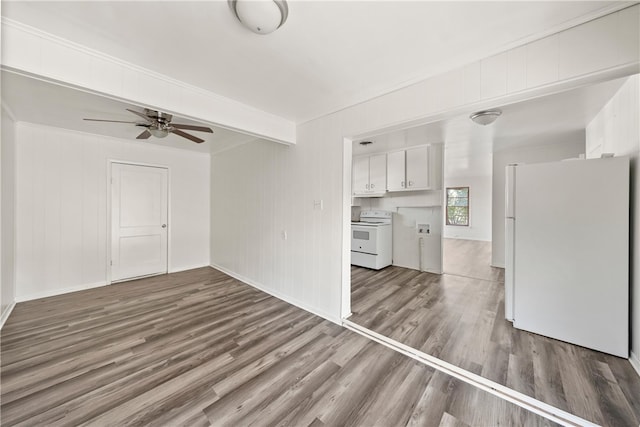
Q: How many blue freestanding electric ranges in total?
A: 0